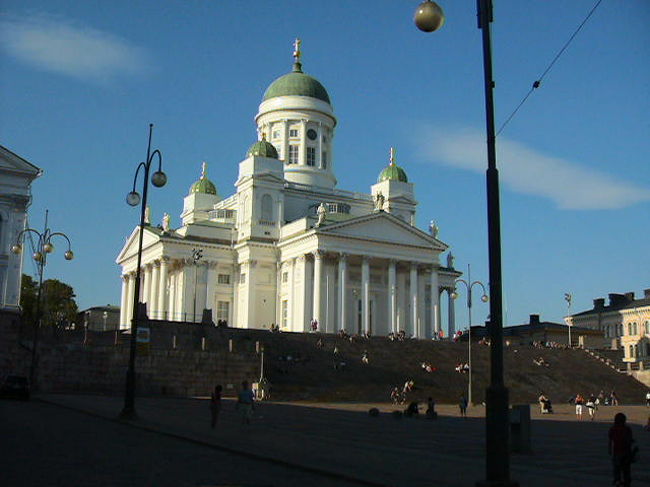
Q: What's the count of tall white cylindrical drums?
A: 1